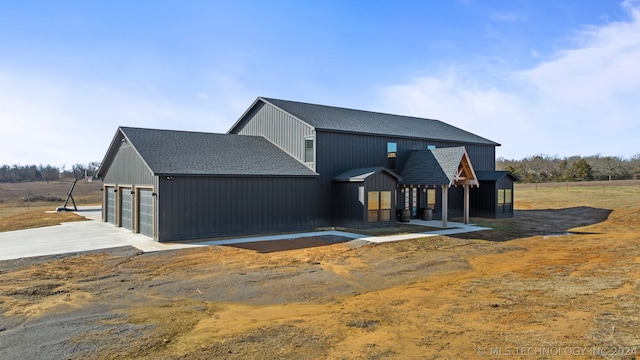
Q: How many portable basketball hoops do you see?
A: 1